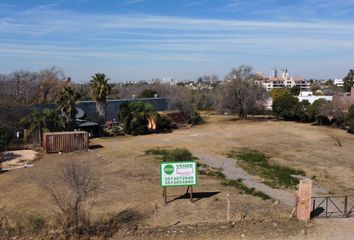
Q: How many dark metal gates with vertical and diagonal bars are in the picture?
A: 1